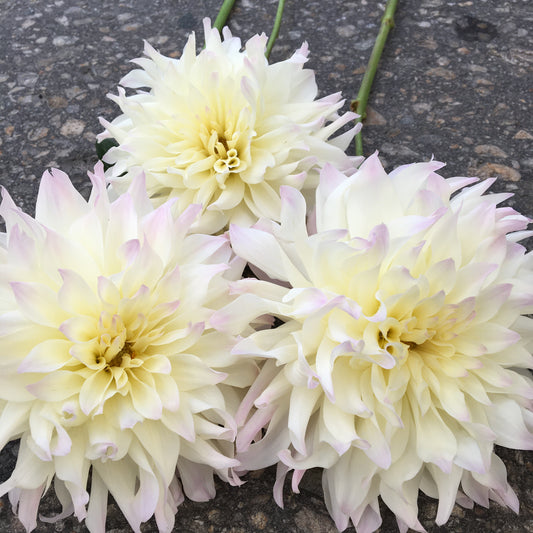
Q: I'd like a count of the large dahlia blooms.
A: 3